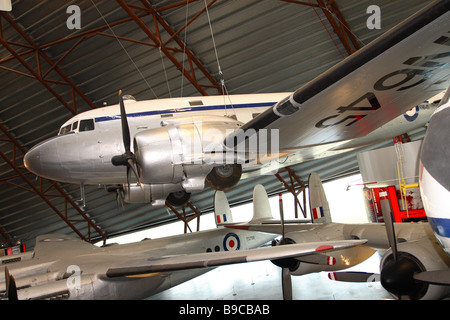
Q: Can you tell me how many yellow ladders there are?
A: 1